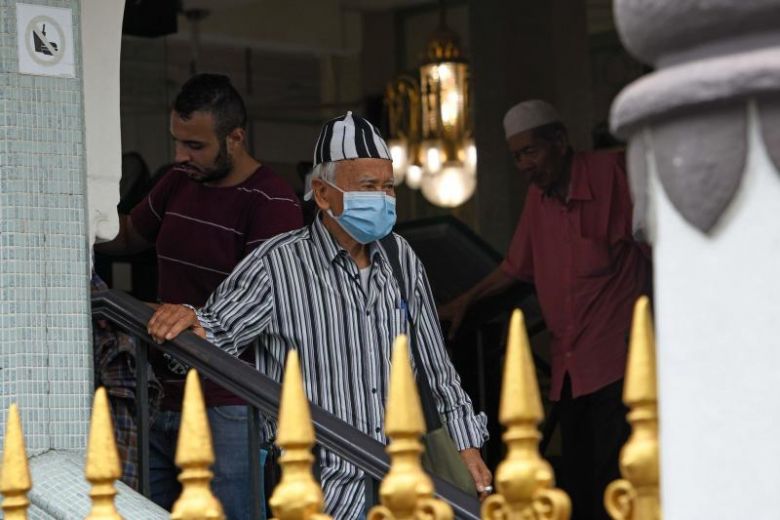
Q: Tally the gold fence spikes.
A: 7